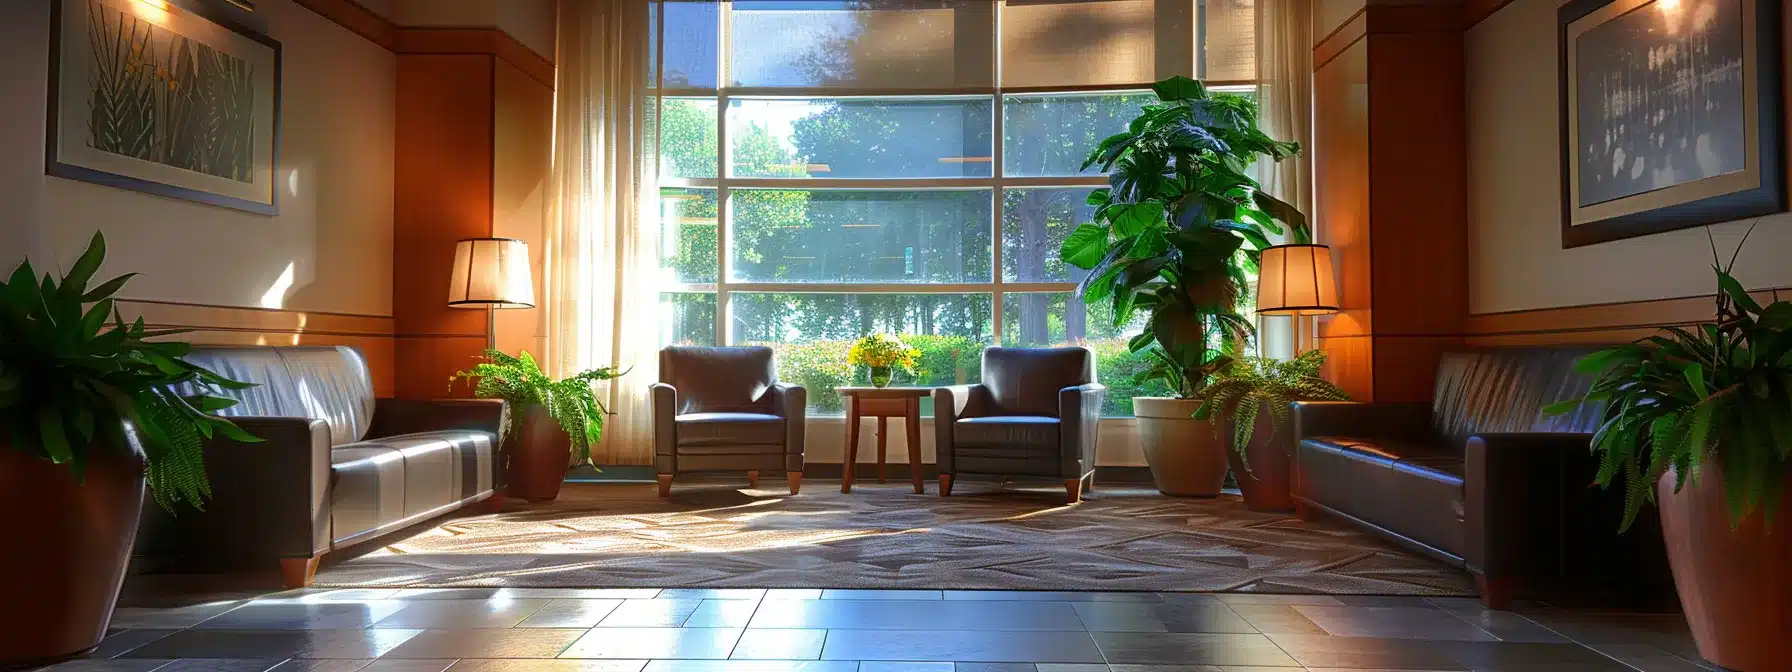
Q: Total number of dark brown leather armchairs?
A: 2